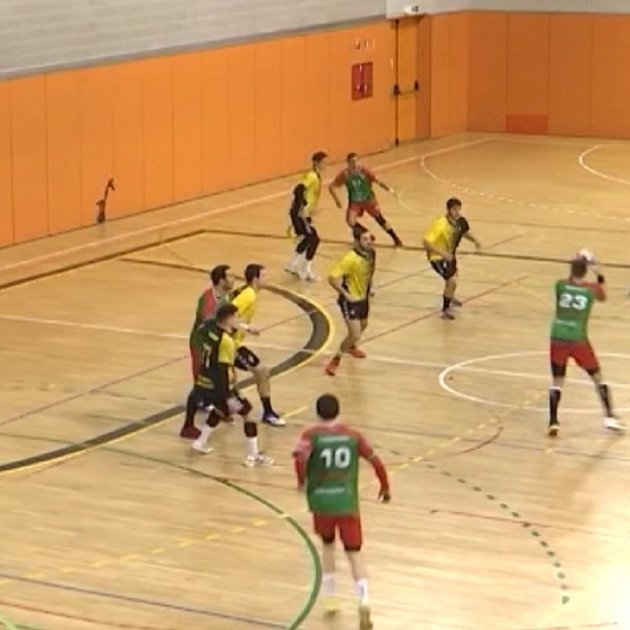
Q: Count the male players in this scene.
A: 9